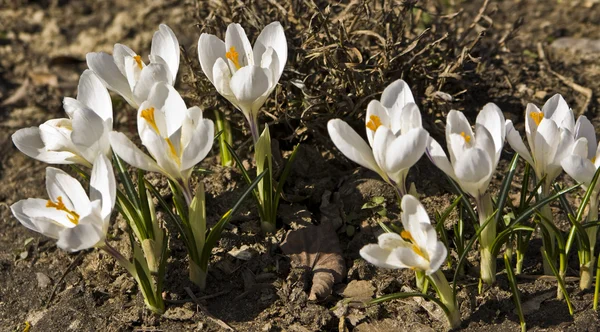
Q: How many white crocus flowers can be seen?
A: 10